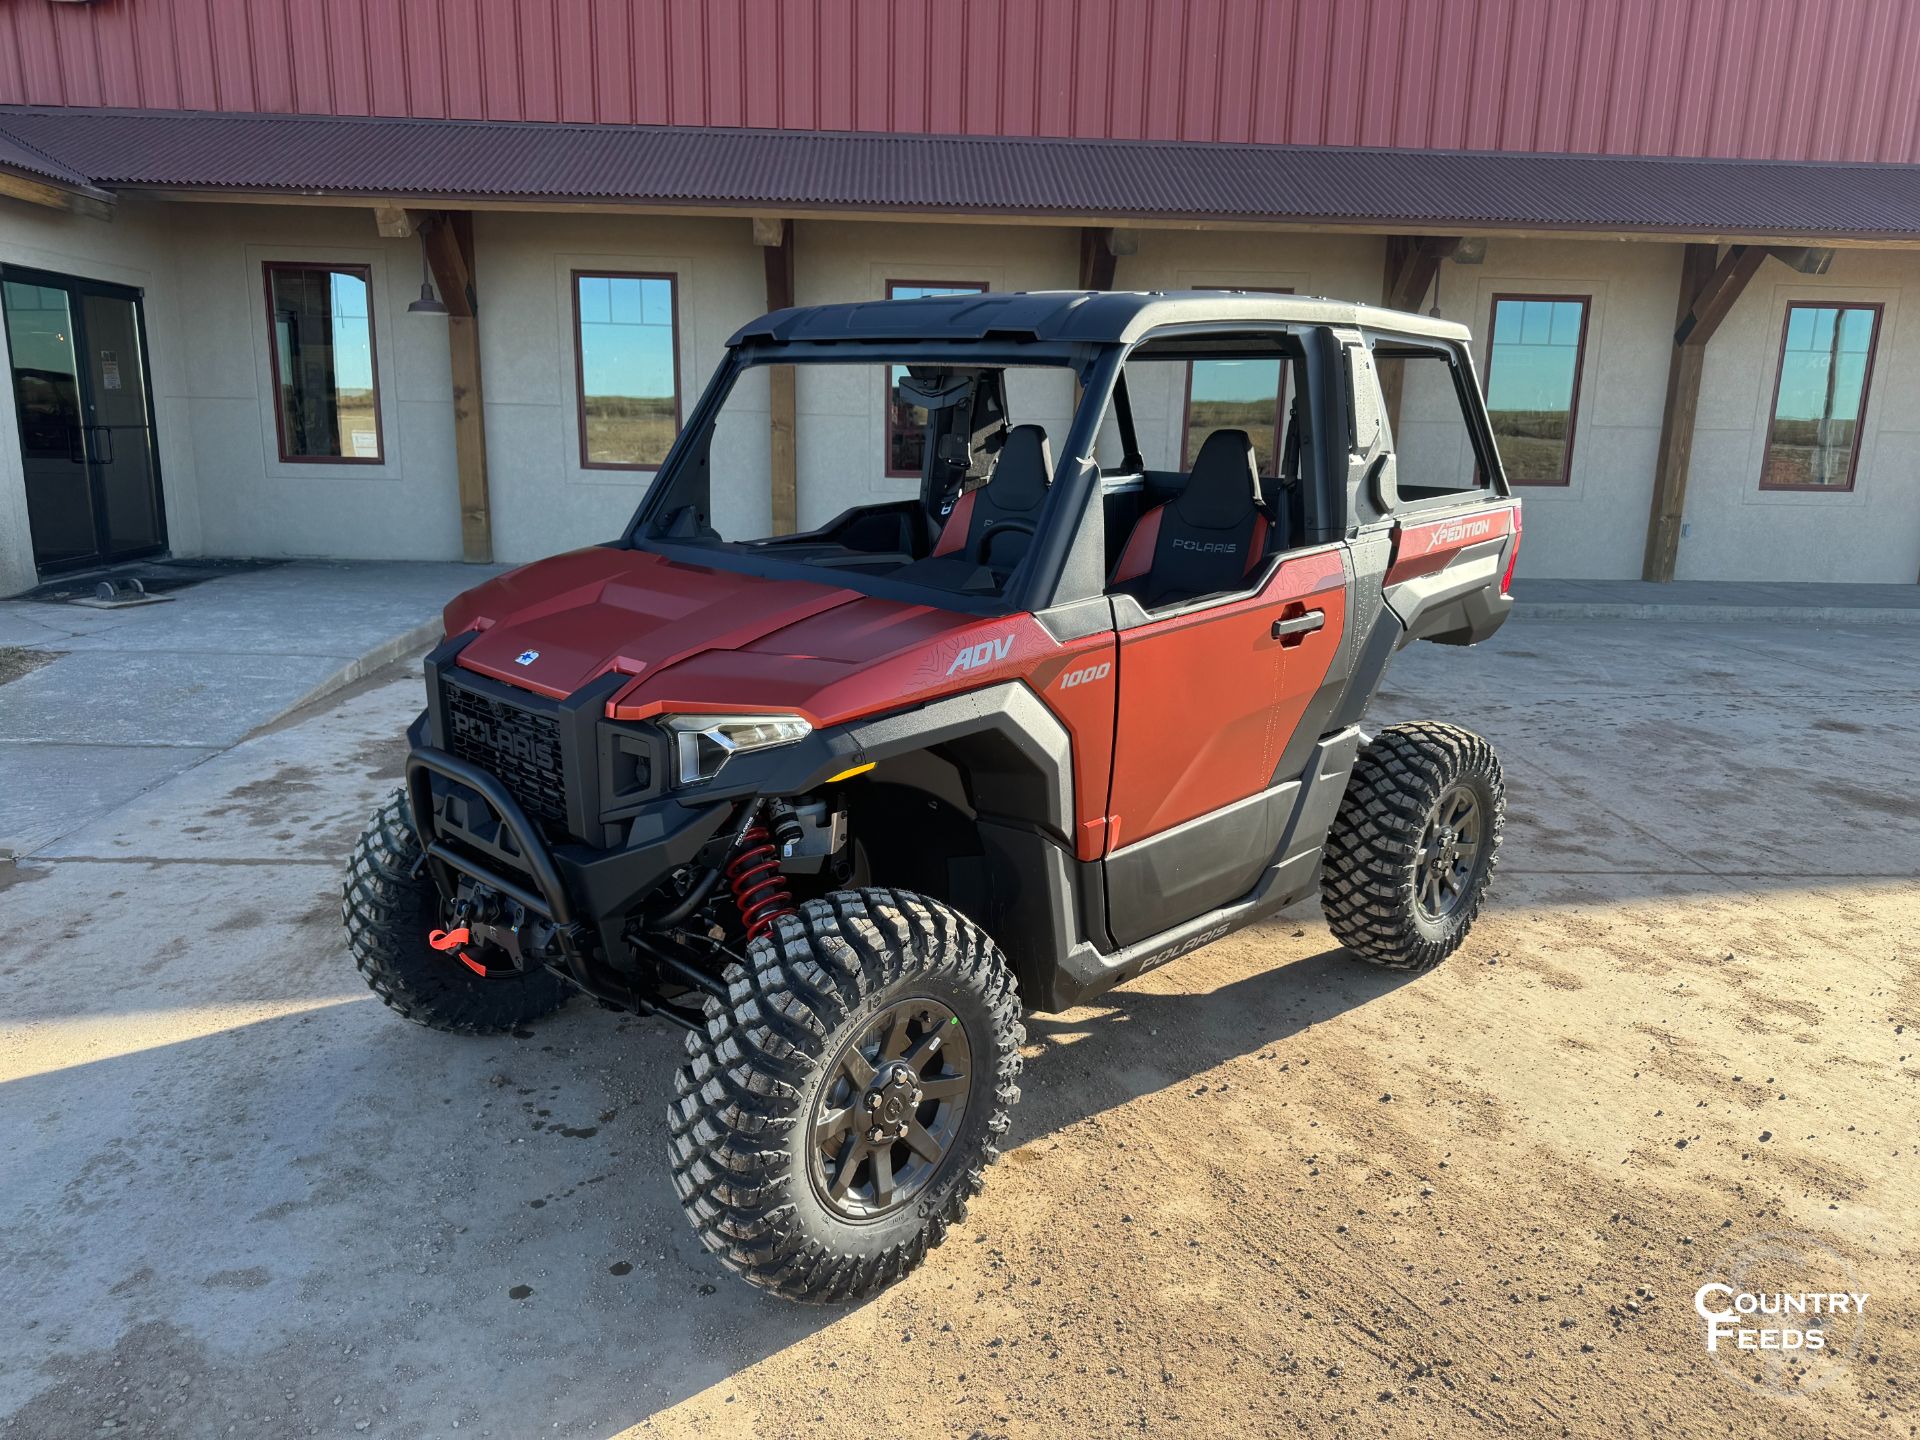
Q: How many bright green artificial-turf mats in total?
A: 0